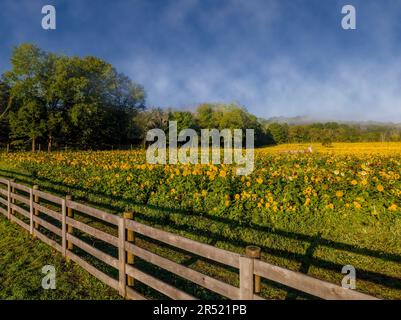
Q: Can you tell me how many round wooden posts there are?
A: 5